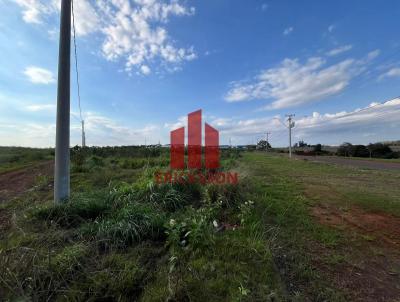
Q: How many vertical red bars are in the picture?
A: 3